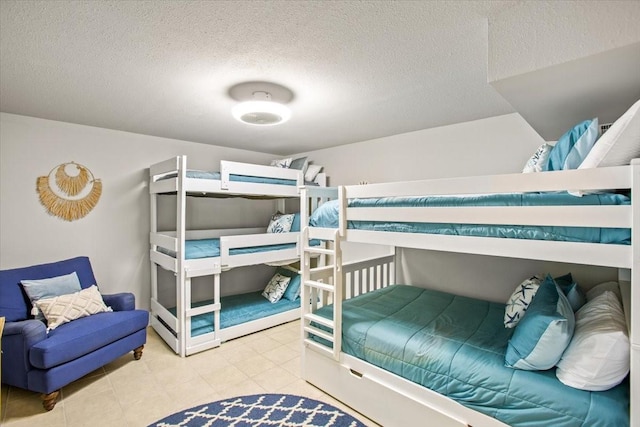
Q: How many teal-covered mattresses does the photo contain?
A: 5